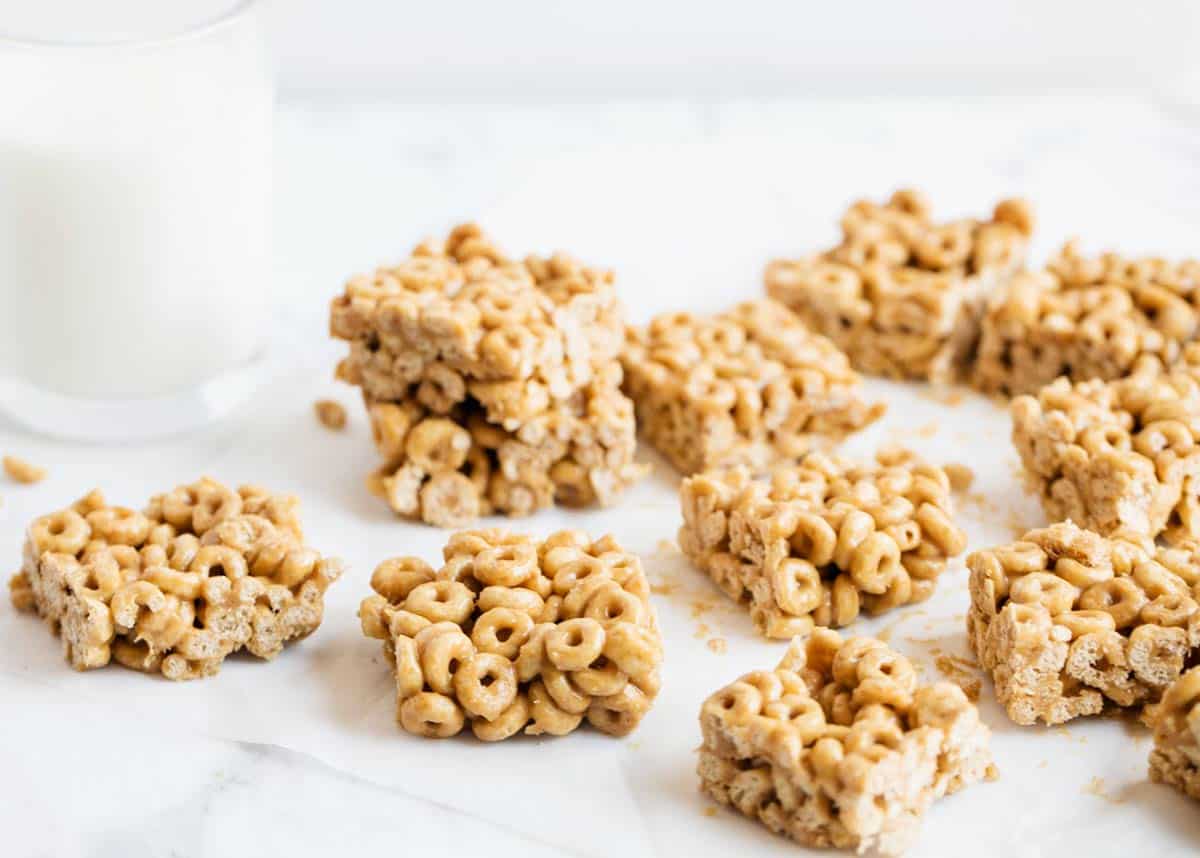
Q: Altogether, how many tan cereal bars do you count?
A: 12